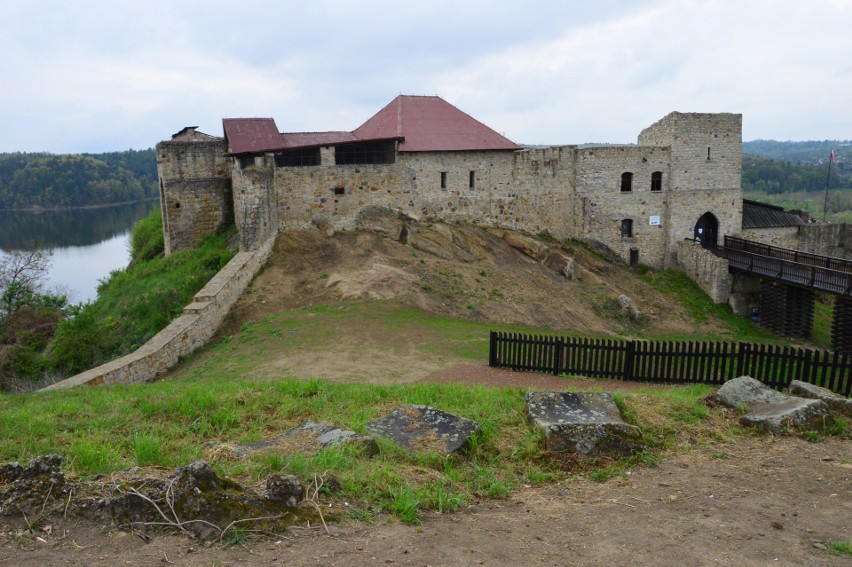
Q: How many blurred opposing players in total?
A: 0